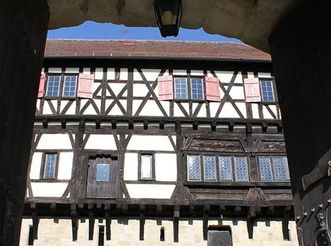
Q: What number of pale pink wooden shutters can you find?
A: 5